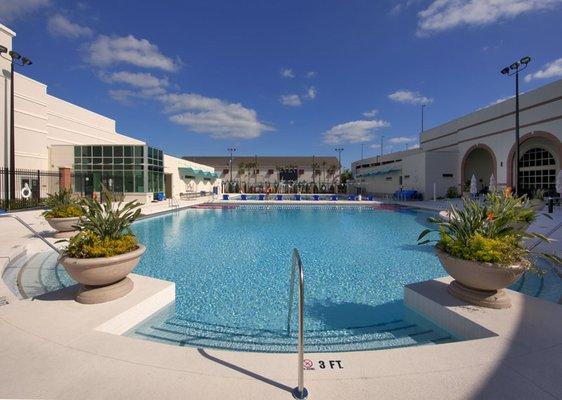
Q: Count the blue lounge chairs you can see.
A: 9